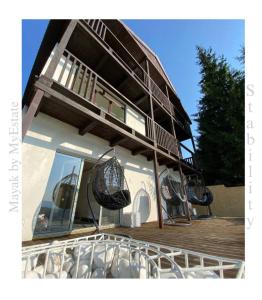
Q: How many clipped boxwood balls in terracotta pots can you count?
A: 0